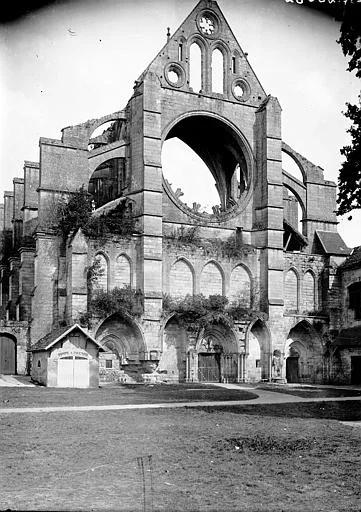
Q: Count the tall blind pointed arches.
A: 7